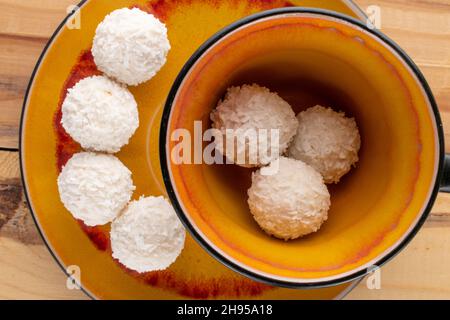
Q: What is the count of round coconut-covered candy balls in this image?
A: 7